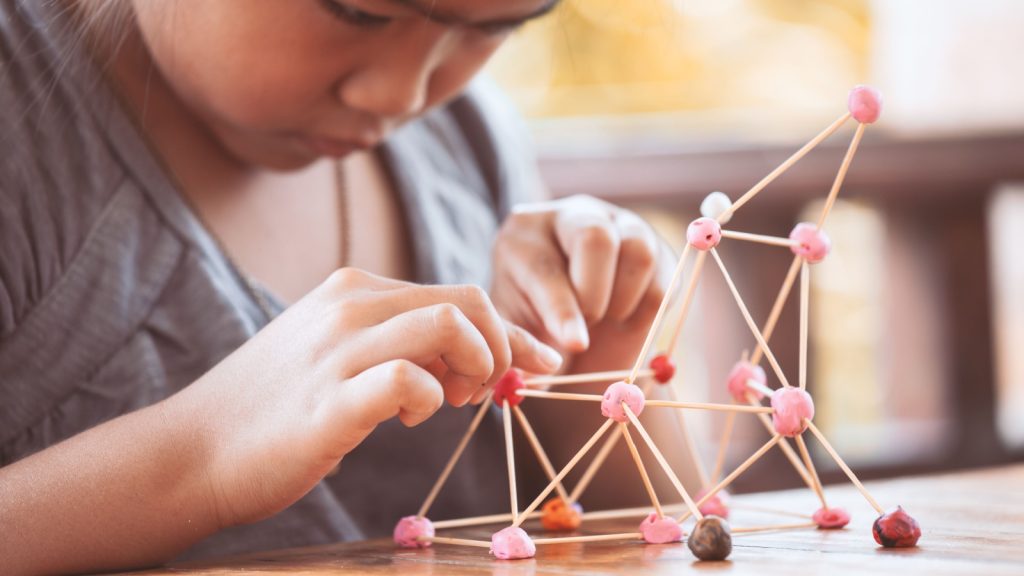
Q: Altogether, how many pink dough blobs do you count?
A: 11